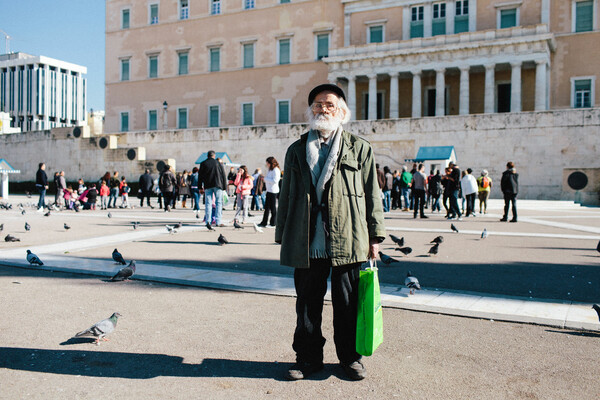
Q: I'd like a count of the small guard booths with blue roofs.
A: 3